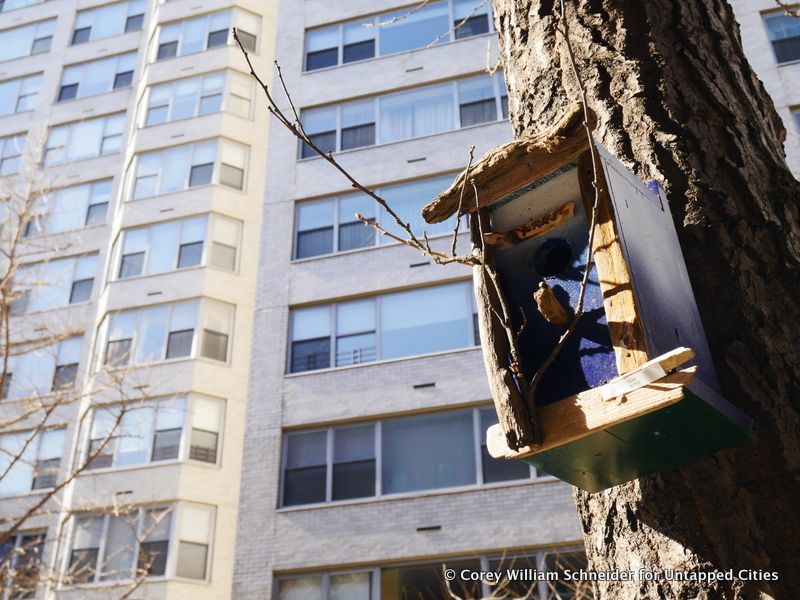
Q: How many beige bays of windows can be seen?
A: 7